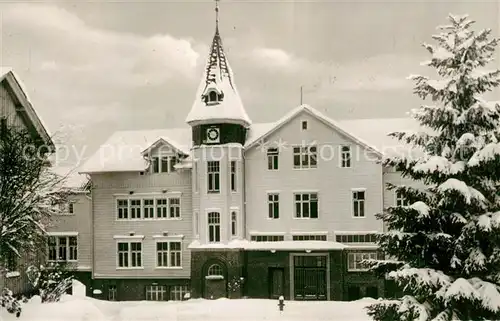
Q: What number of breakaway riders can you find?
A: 0